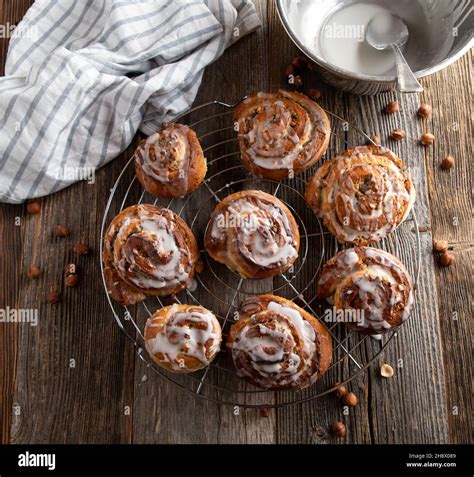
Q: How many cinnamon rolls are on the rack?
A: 8